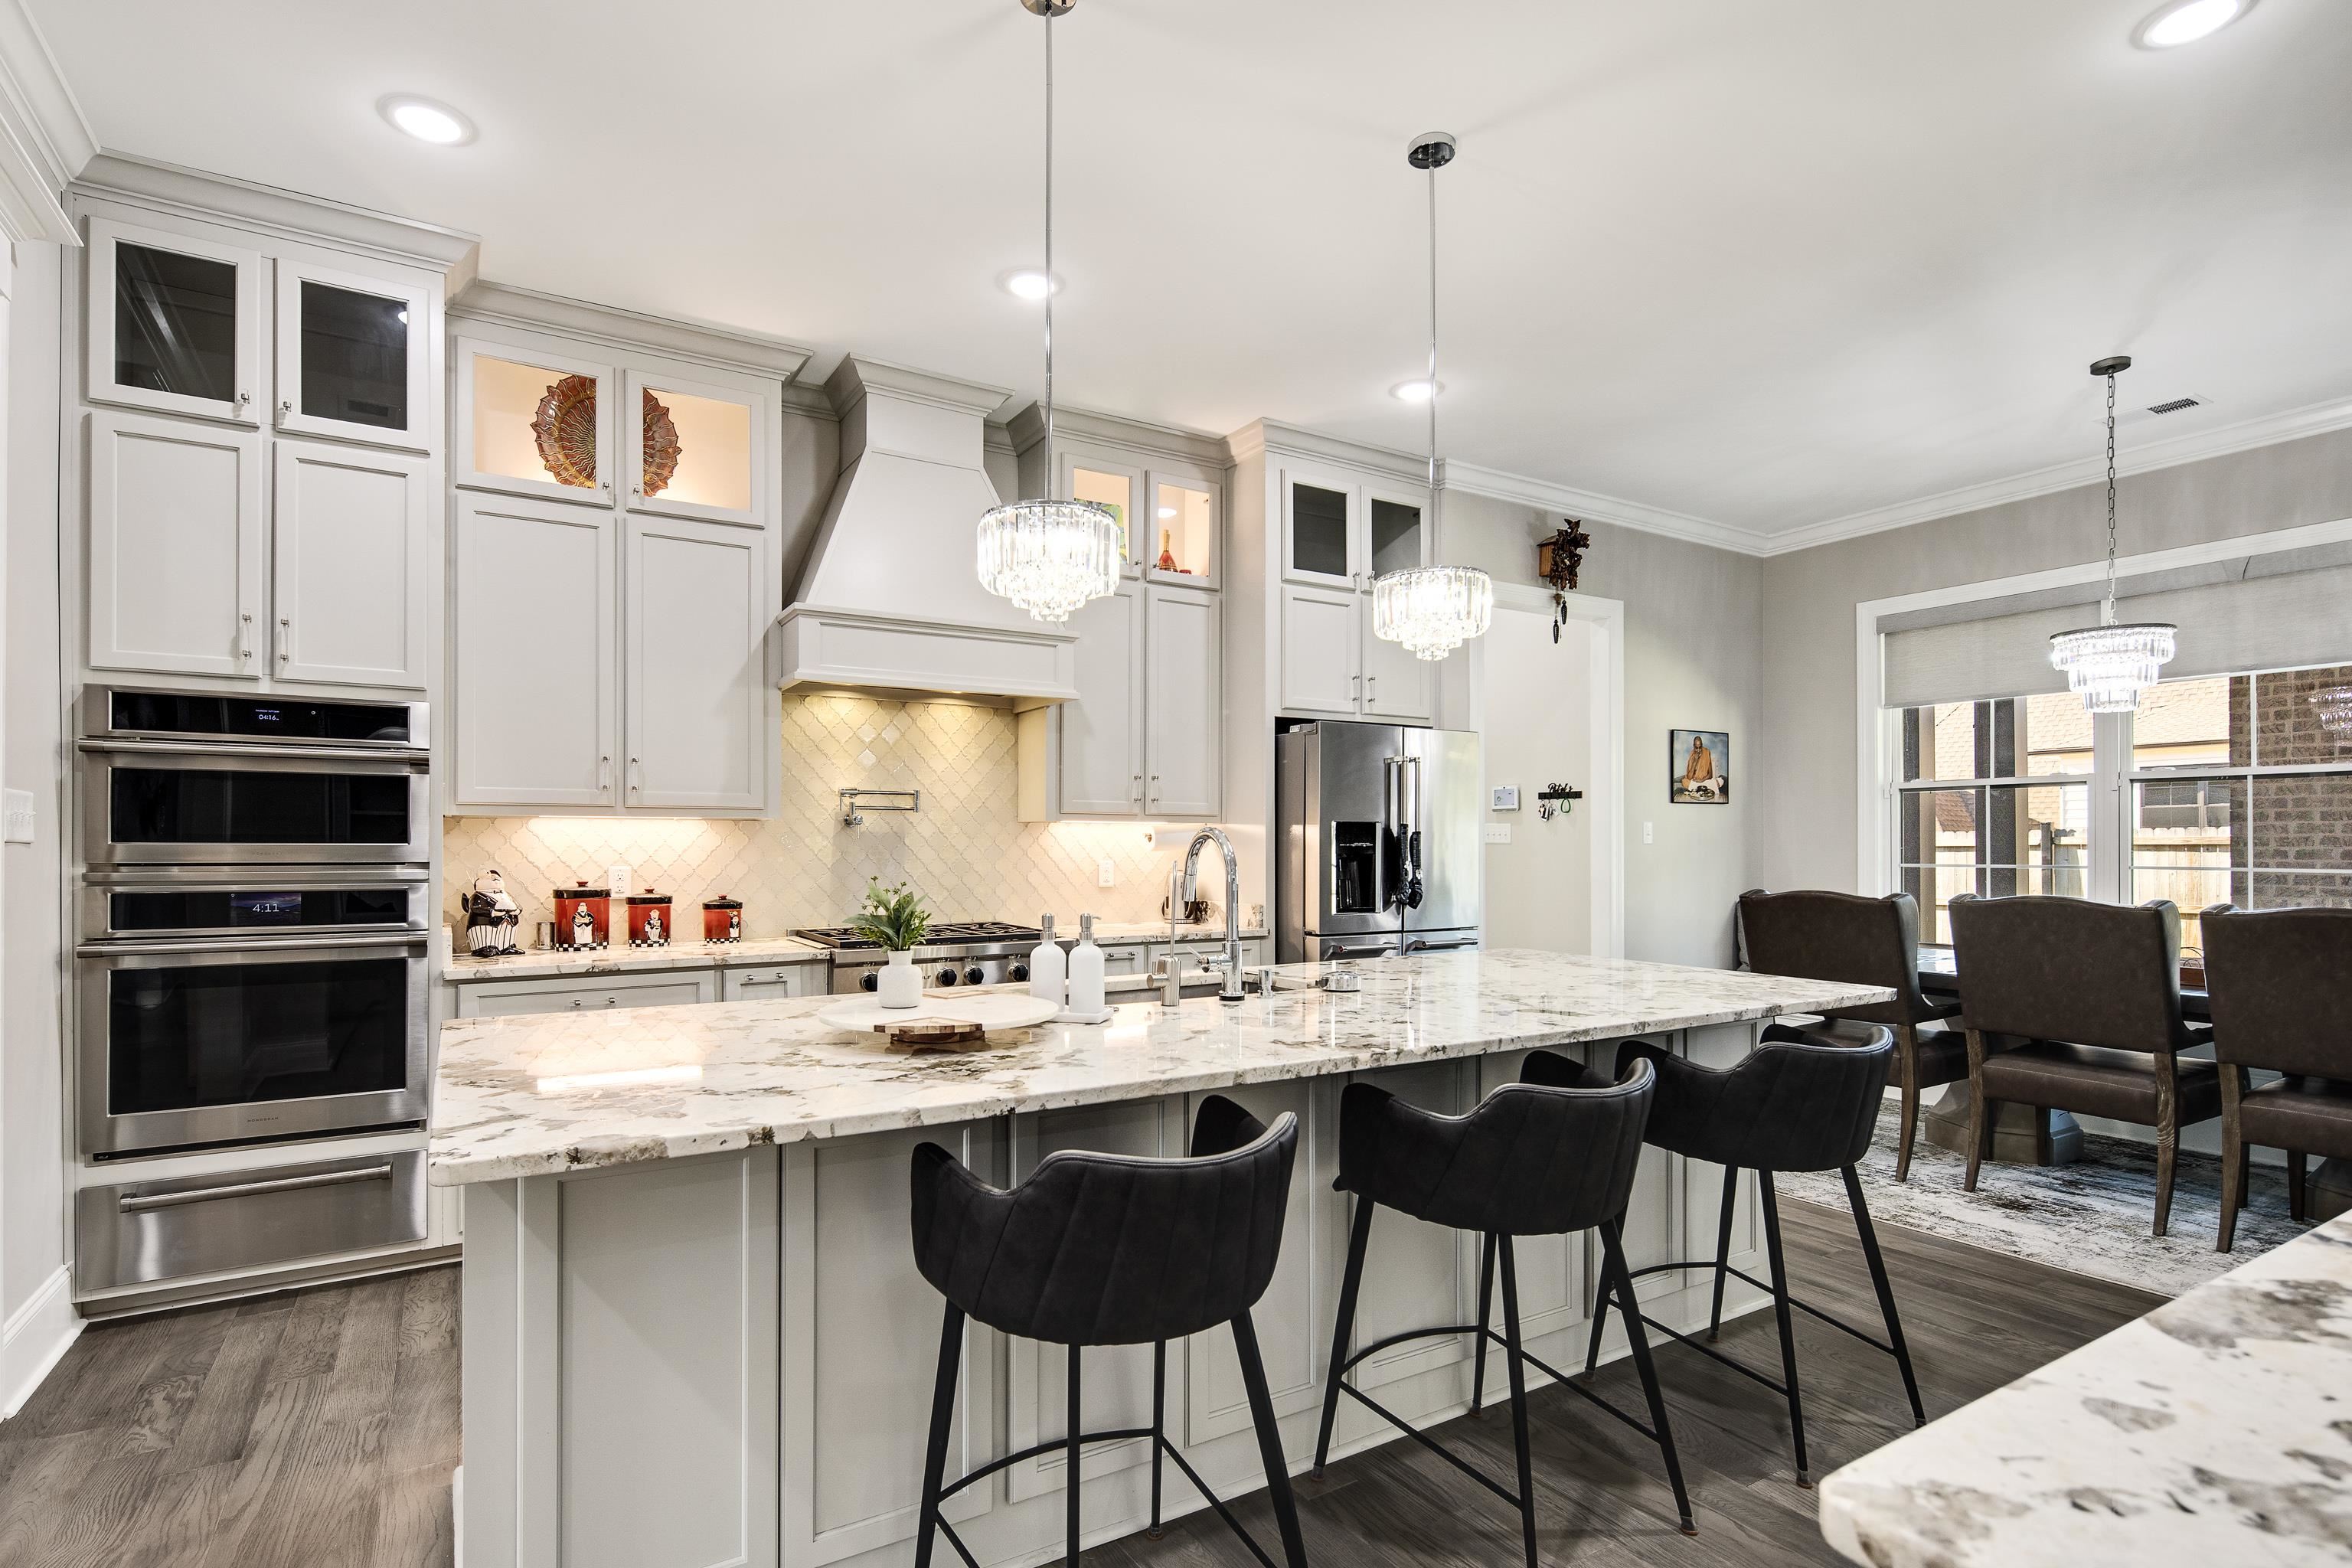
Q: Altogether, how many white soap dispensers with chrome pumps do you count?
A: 2